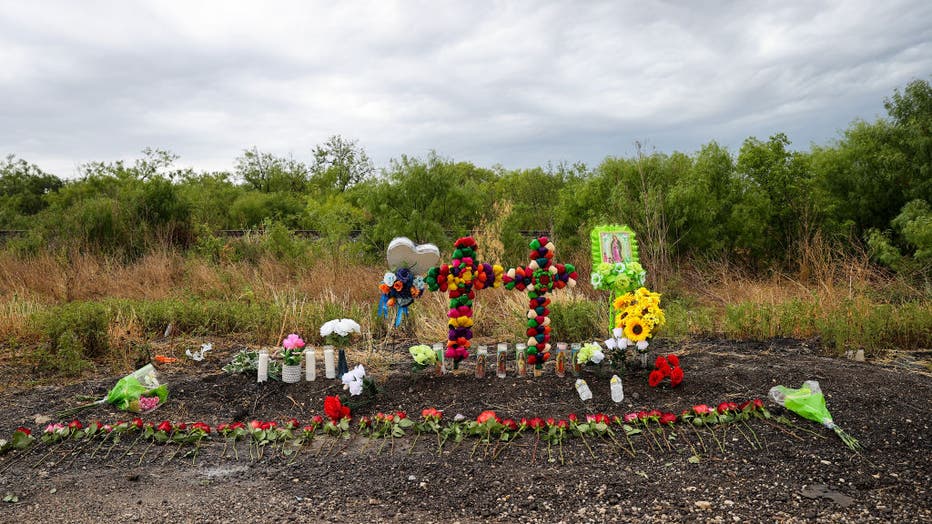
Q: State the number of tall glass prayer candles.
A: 9